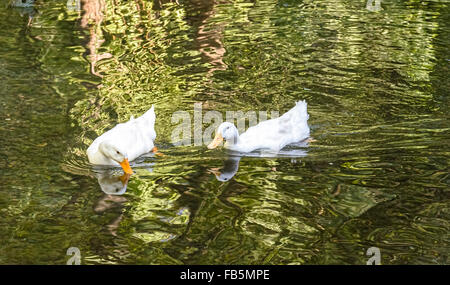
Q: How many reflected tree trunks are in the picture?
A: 2